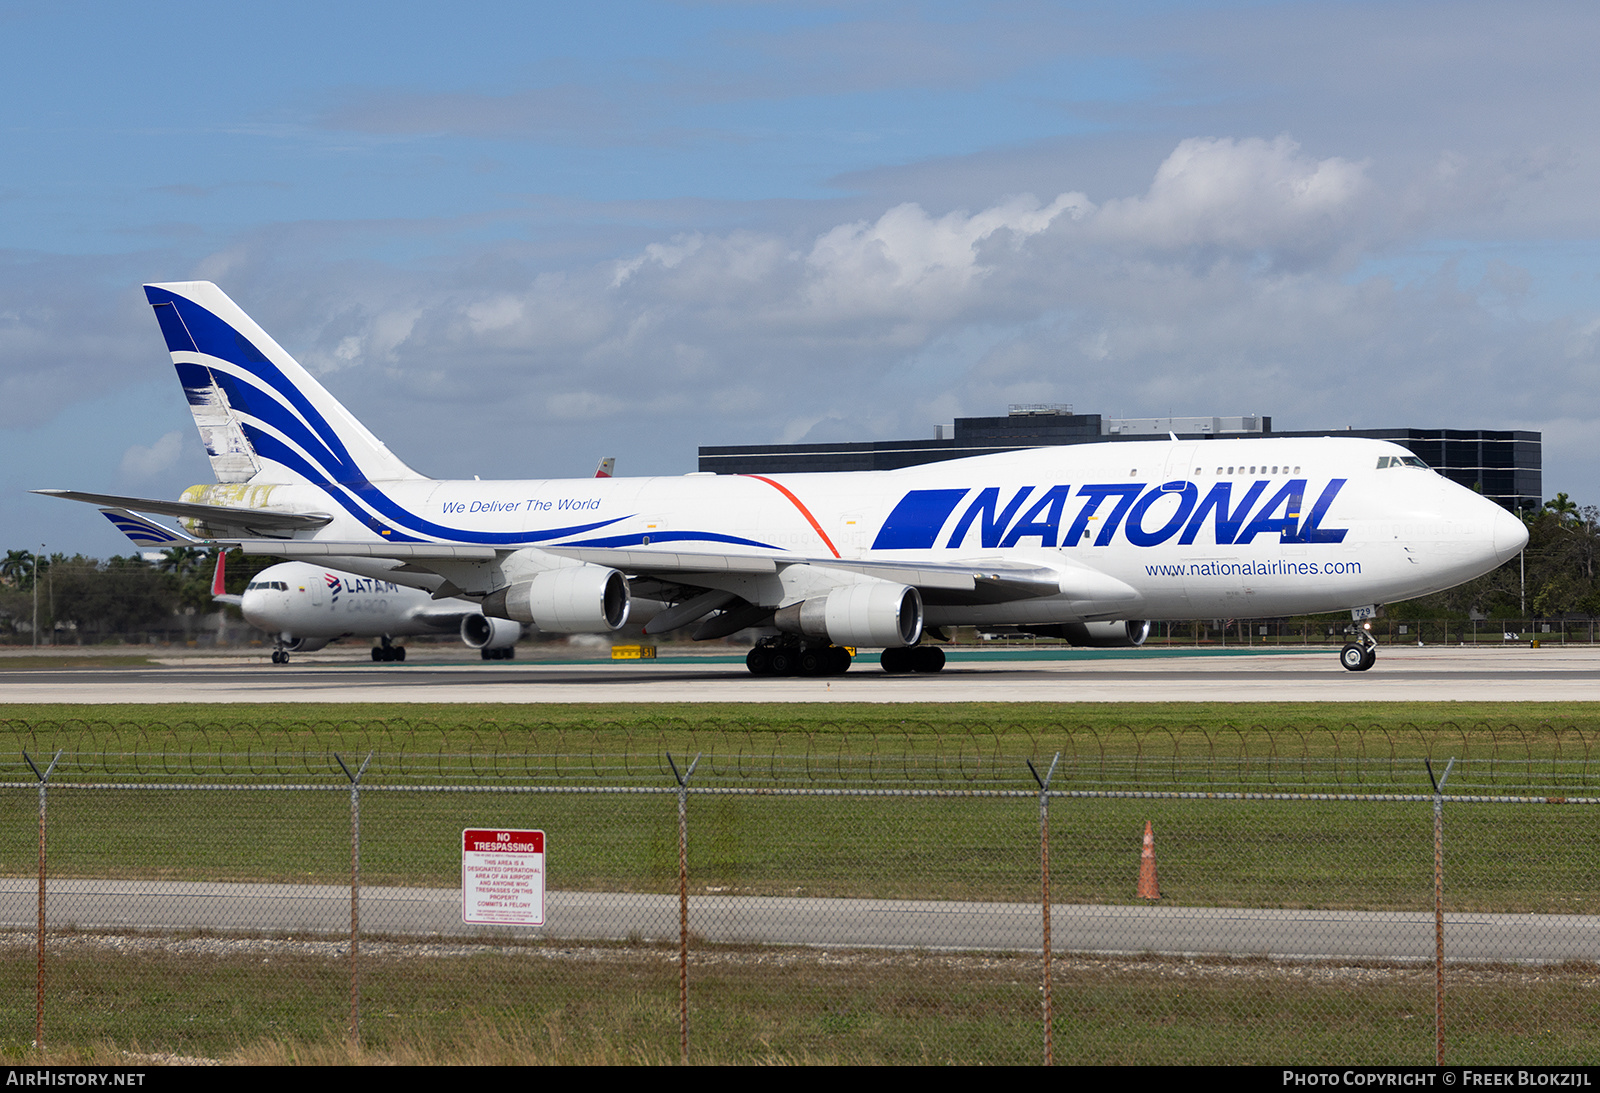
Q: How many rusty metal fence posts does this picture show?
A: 5